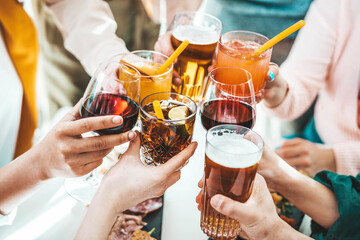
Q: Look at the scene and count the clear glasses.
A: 7